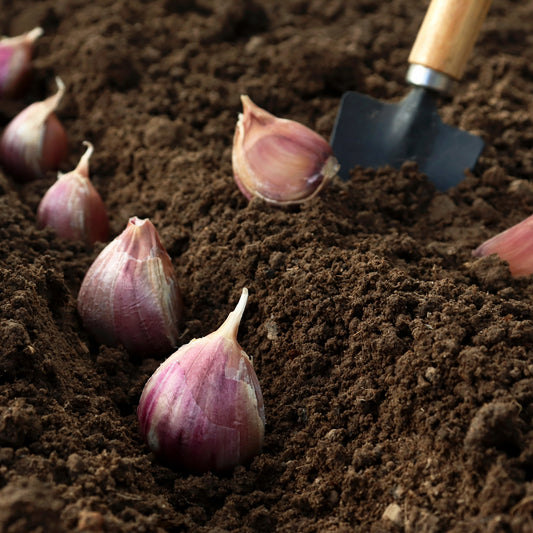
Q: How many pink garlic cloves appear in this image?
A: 7